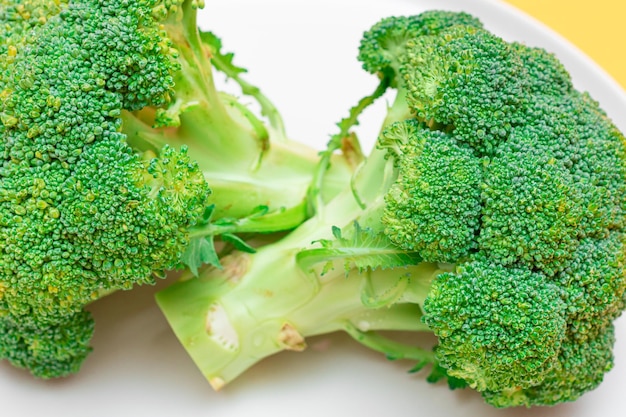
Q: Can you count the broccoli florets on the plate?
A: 2